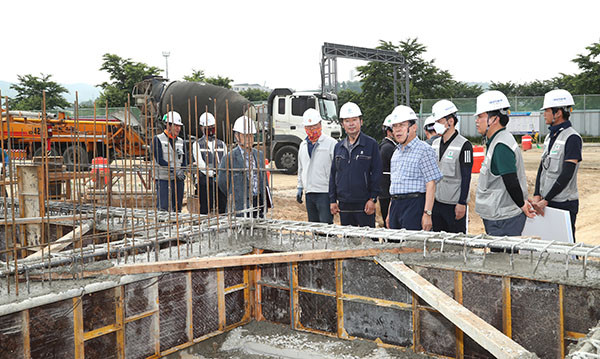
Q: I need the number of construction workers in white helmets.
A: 11